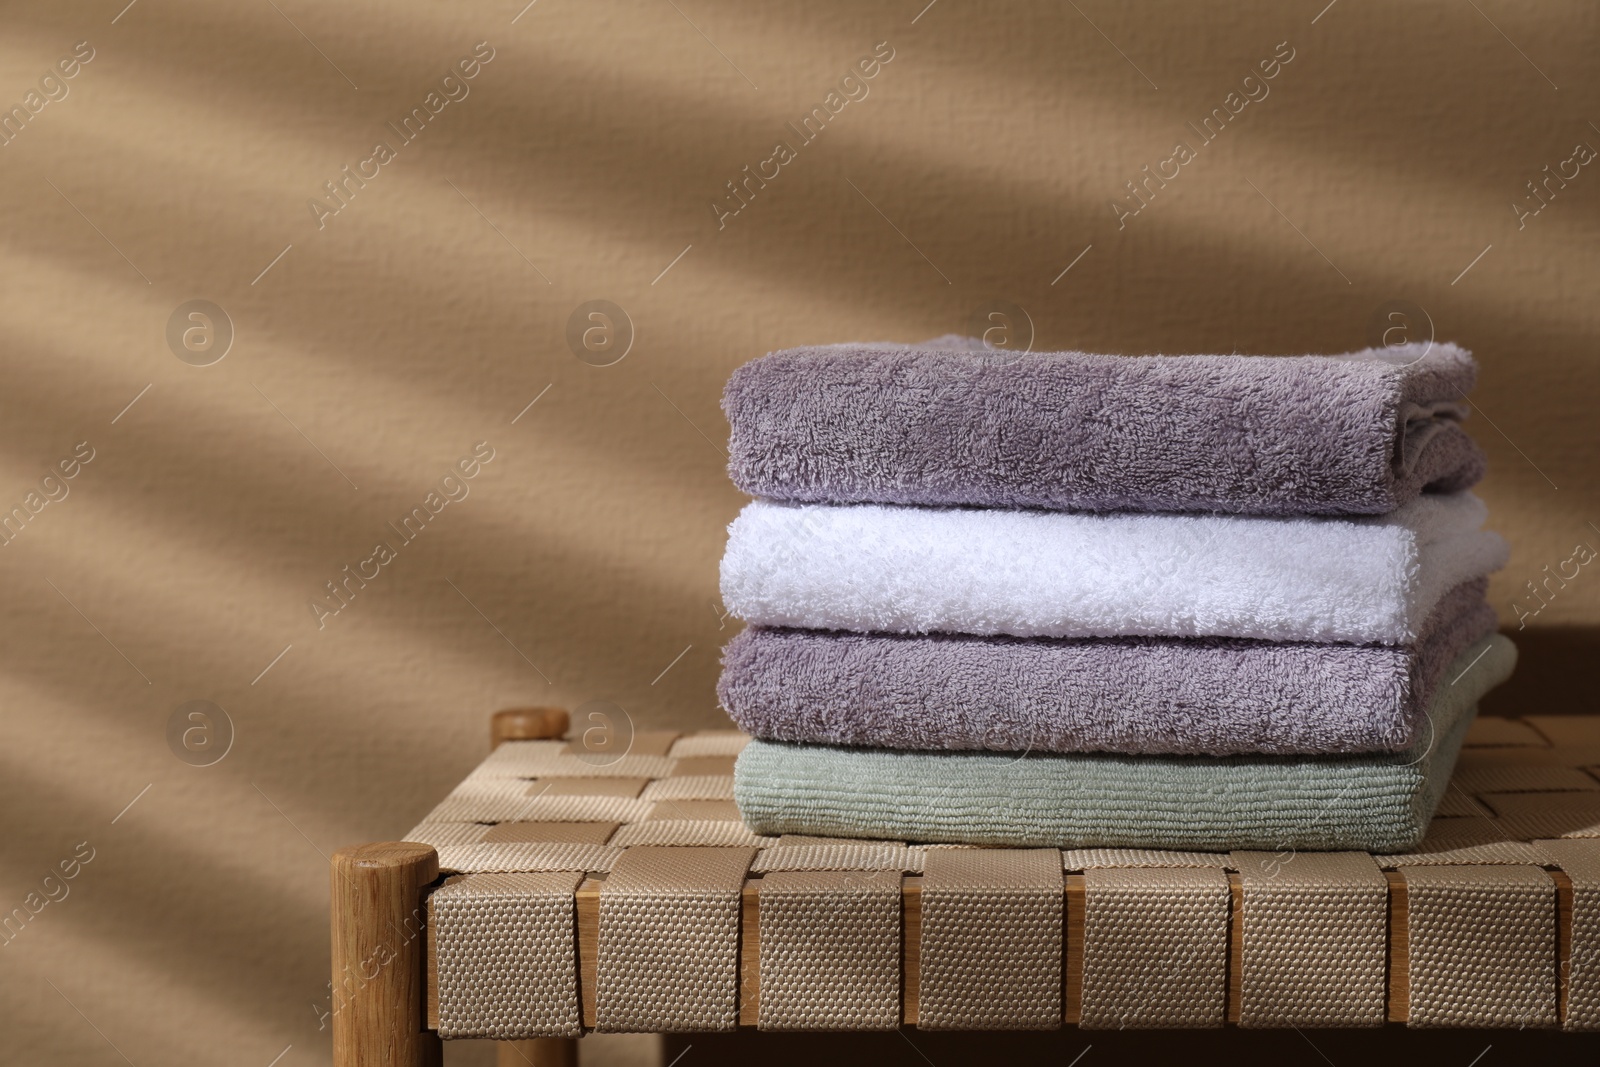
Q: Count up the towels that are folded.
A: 4